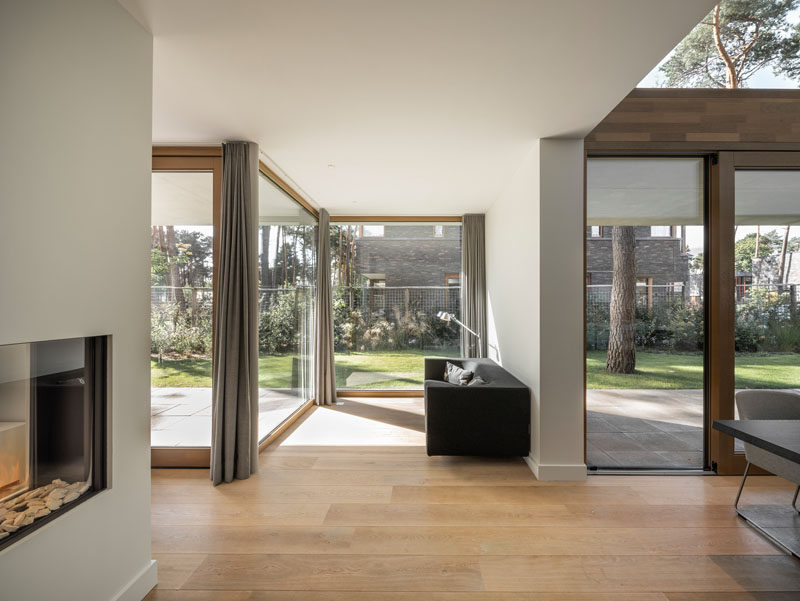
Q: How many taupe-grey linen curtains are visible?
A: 3